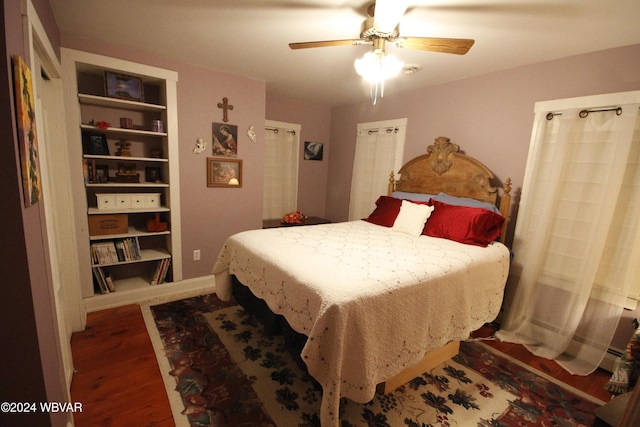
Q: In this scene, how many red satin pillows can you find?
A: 2